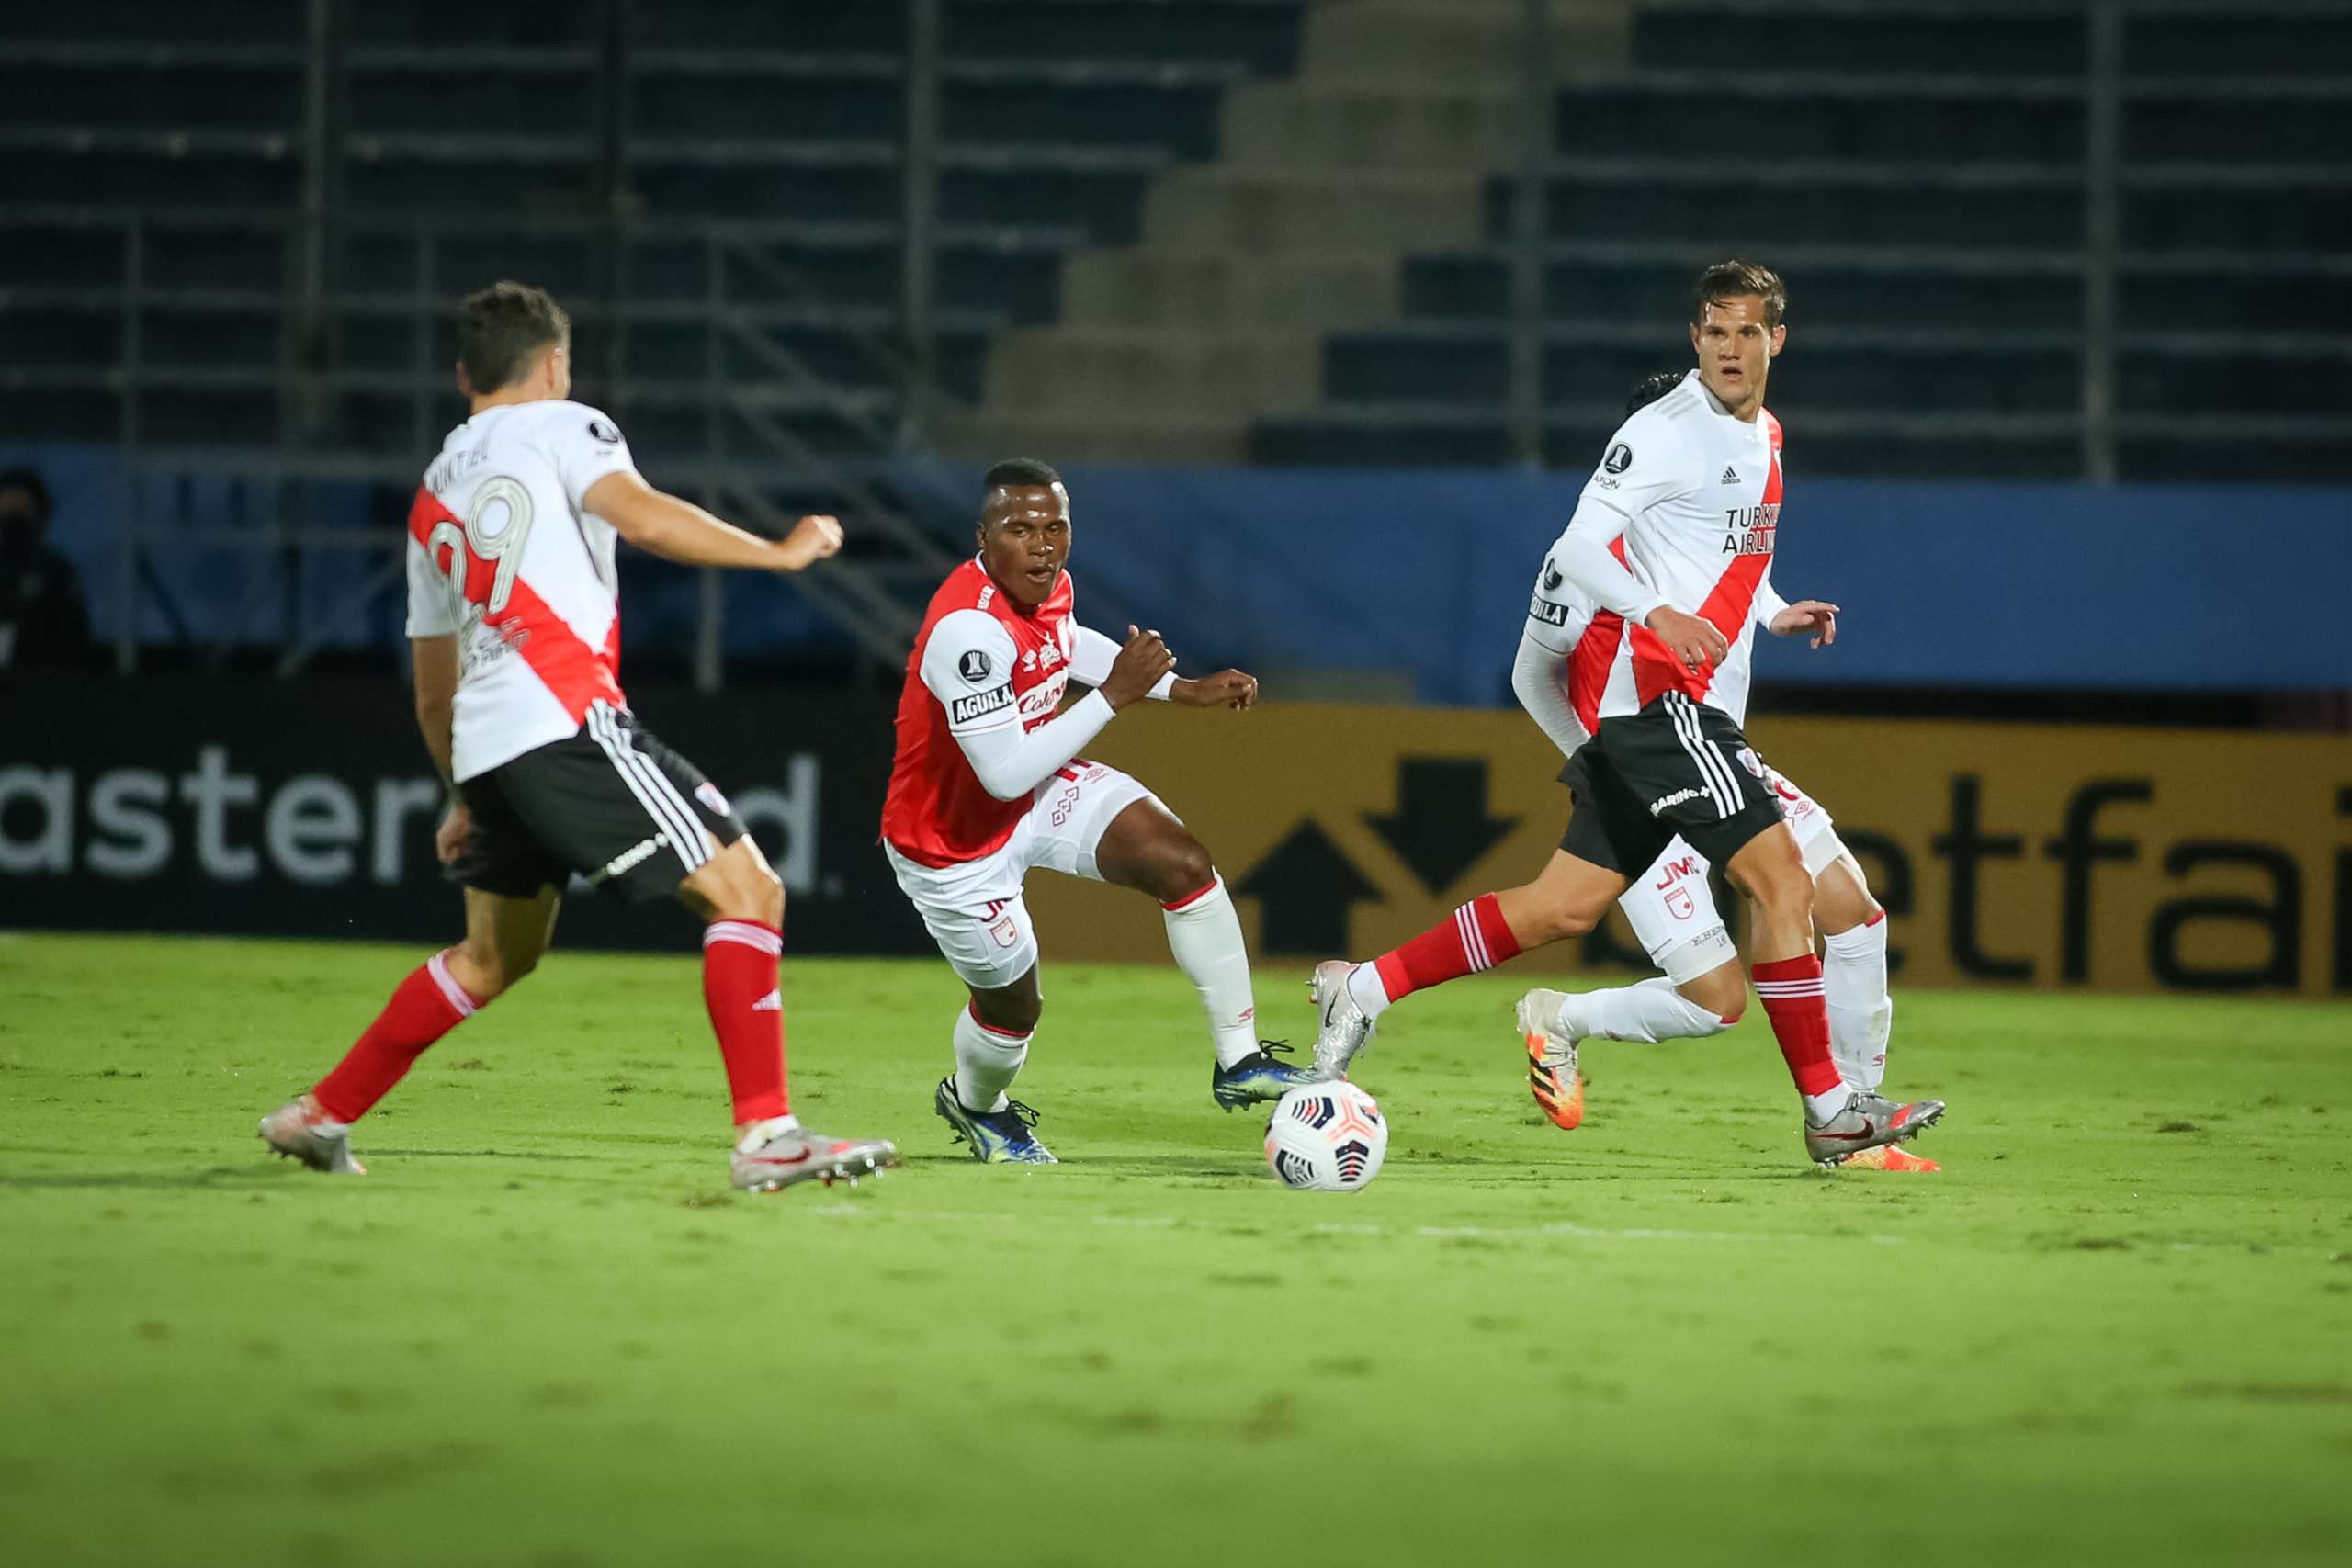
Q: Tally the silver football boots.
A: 4